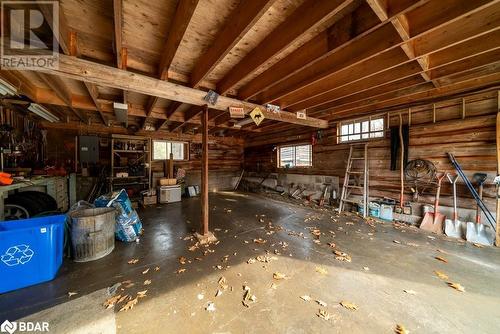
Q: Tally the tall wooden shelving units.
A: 1